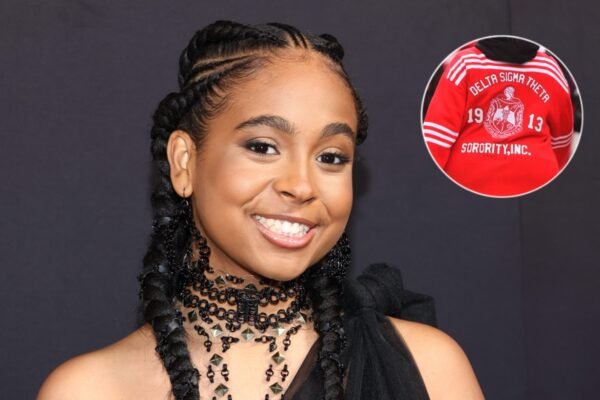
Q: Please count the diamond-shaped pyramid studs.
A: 10